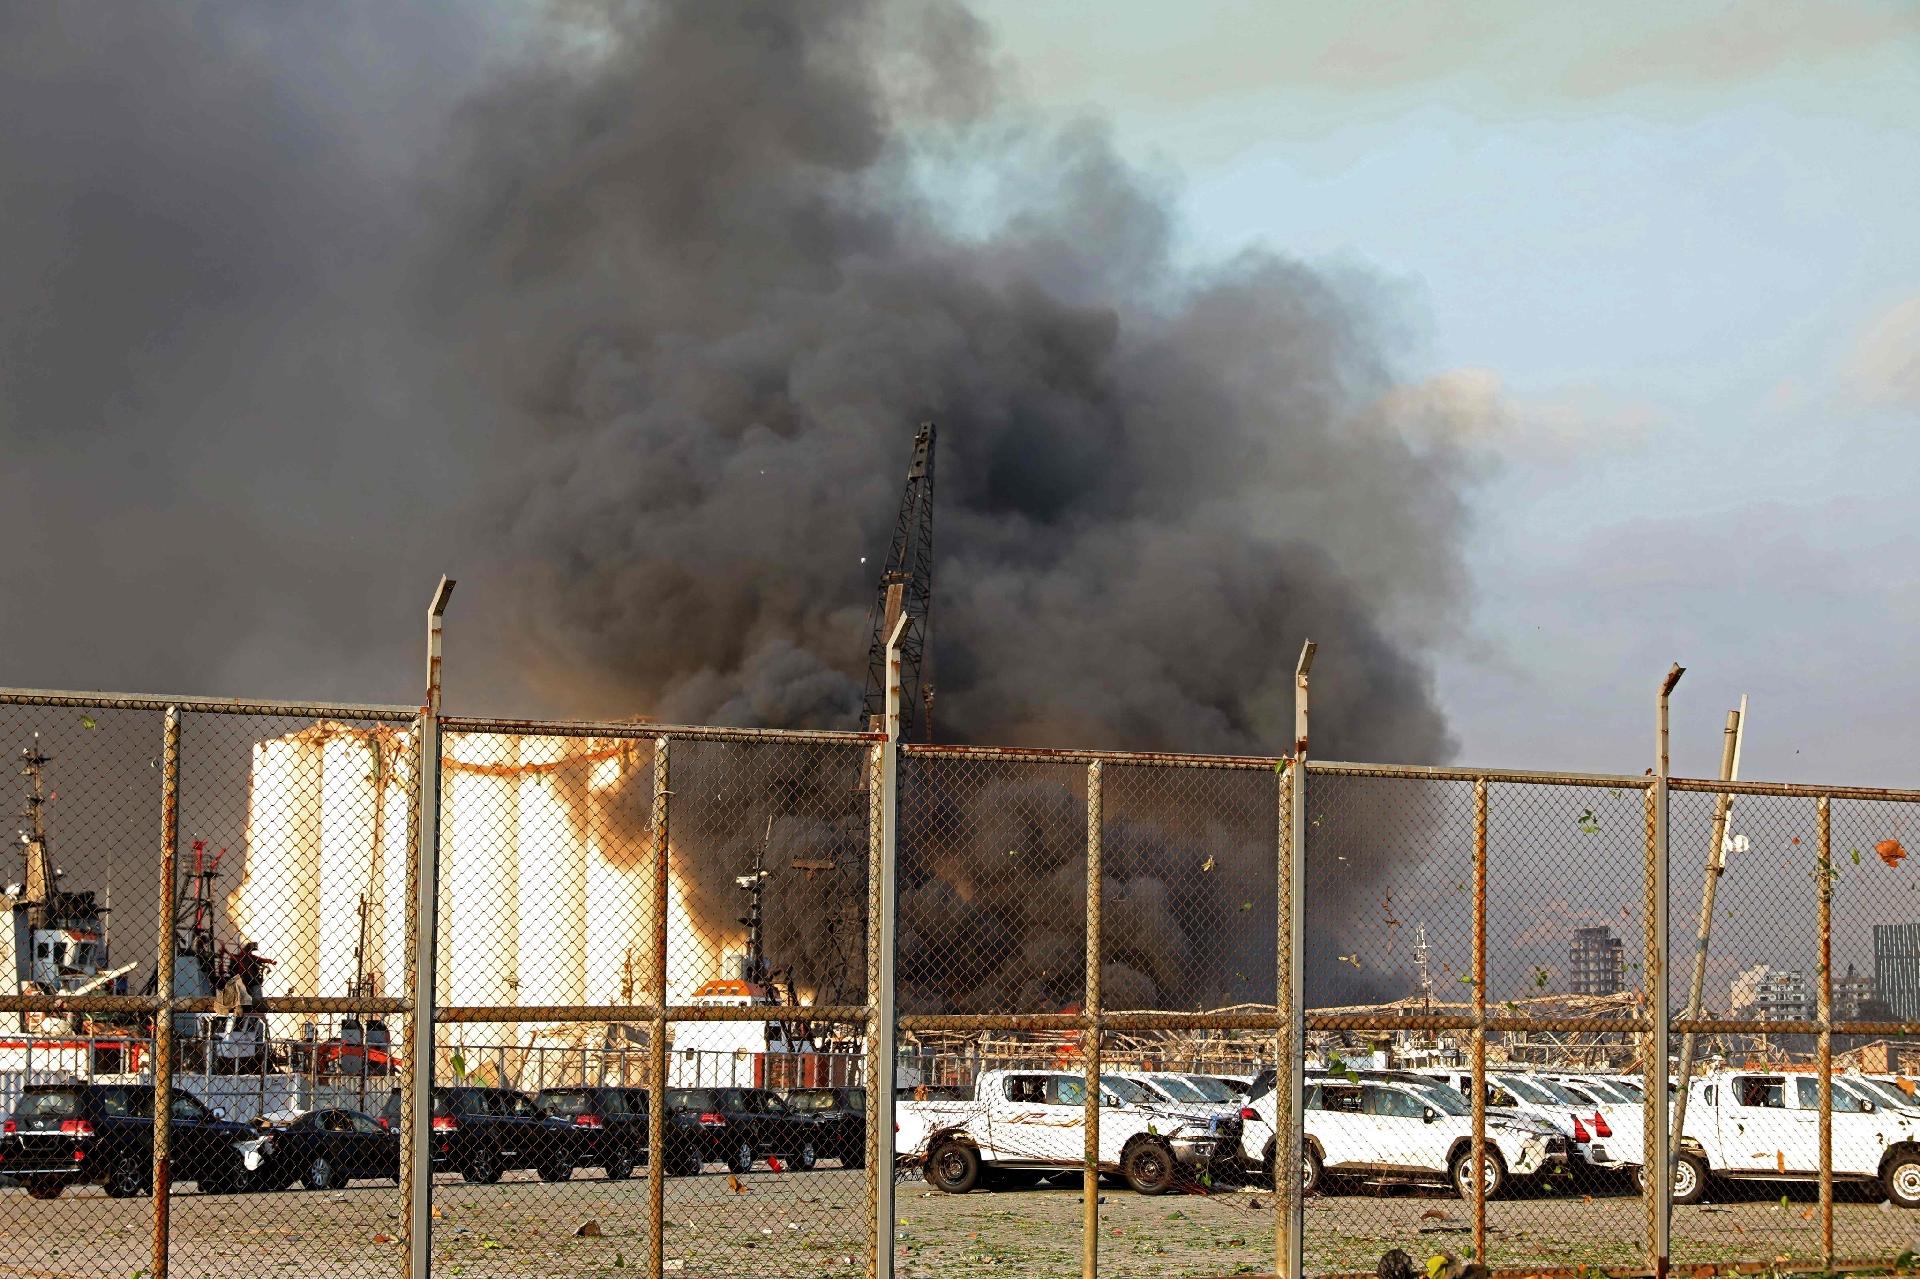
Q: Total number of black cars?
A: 6